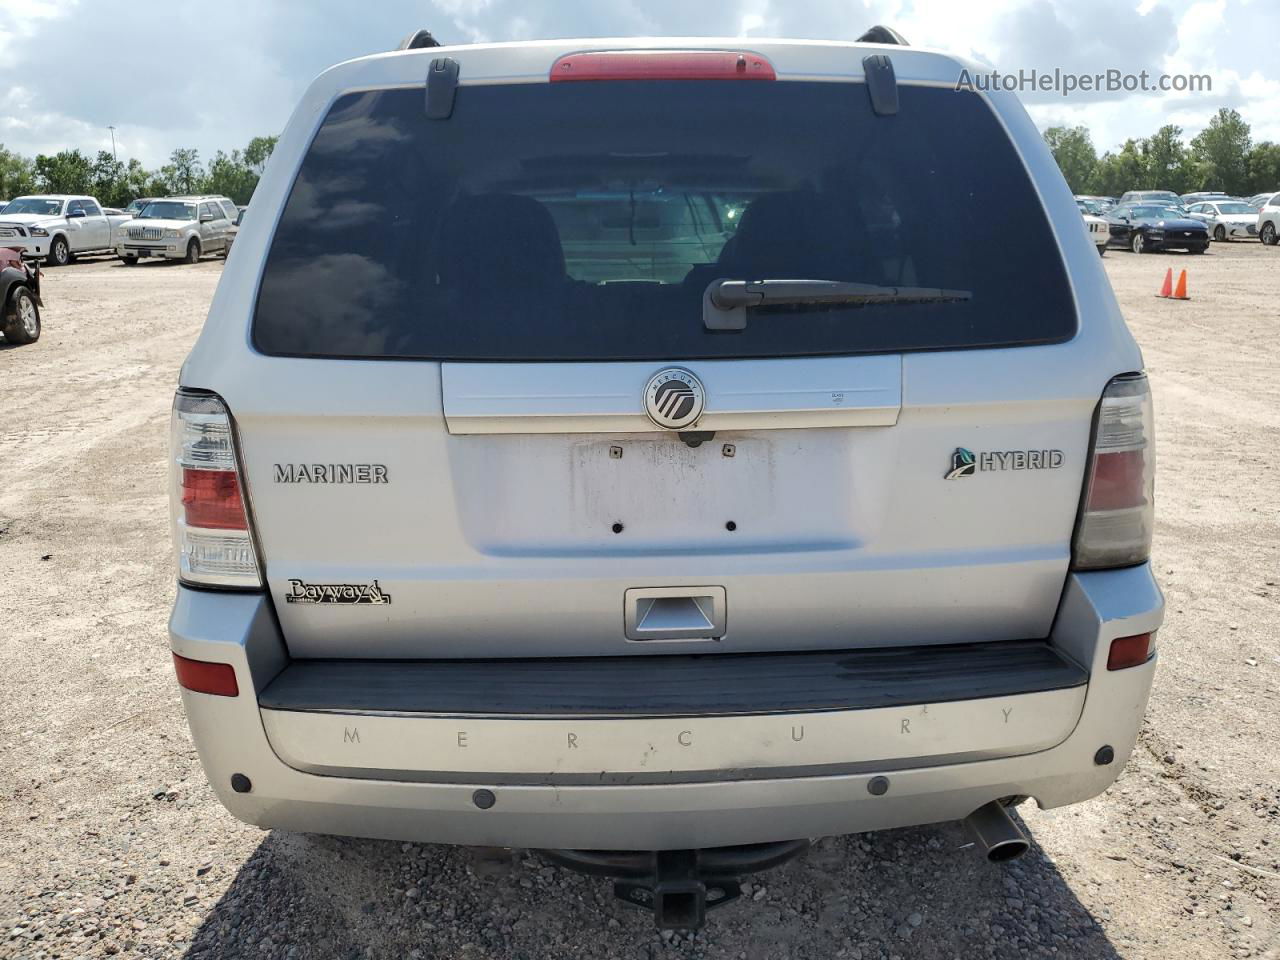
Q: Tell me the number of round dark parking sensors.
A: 4